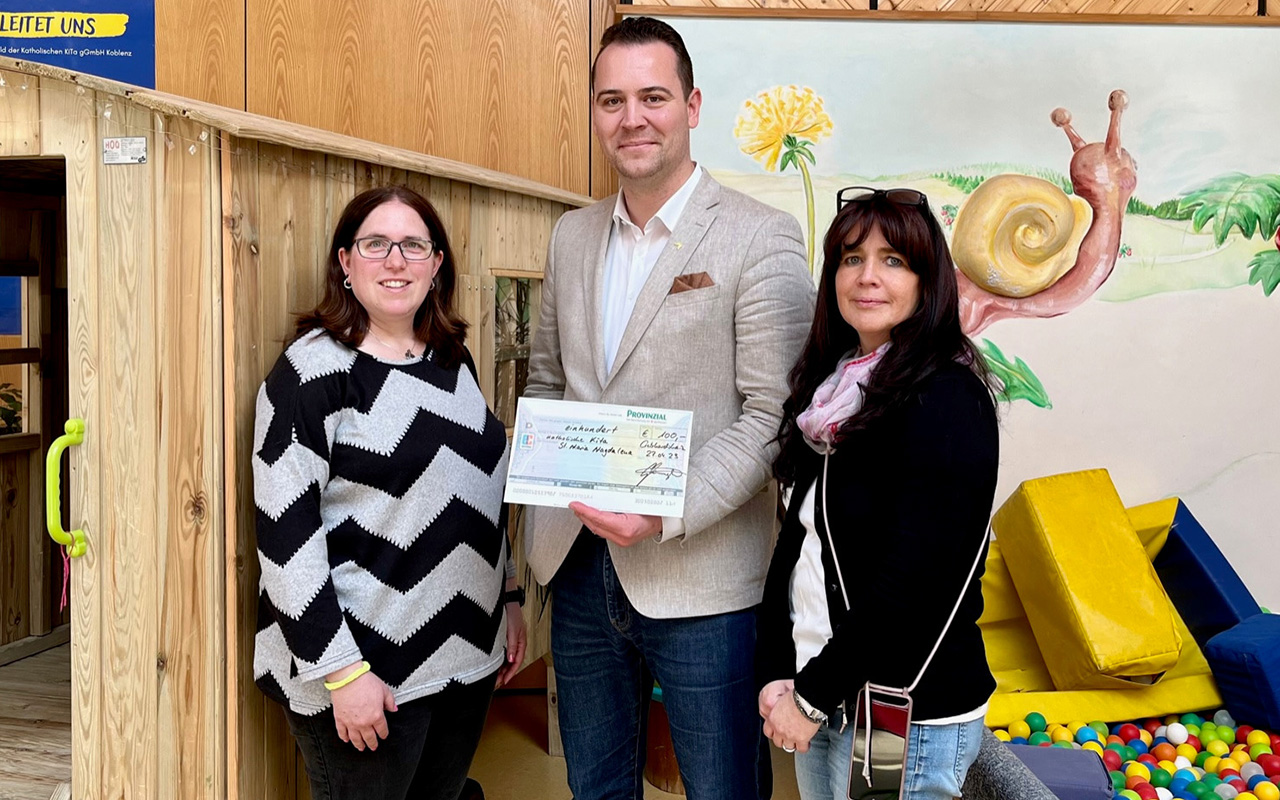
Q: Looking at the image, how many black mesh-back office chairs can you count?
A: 0